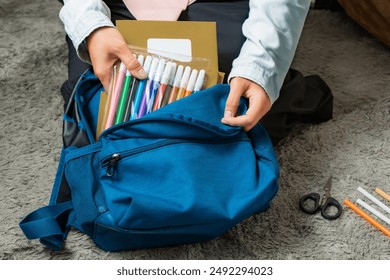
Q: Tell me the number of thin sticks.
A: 4